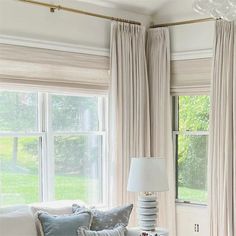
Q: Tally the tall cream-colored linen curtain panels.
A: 3